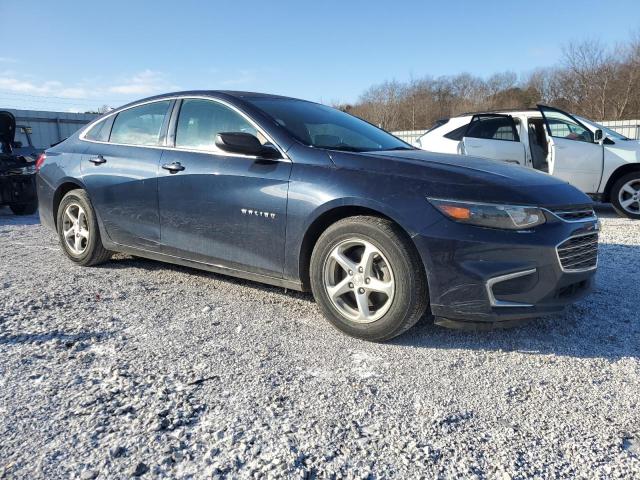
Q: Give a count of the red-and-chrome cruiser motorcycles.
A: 0